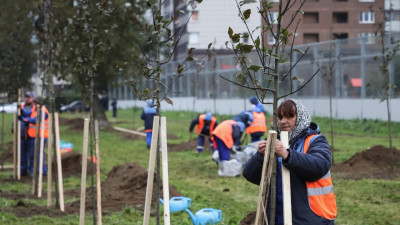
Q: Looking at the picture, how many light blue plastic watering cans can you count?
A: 2